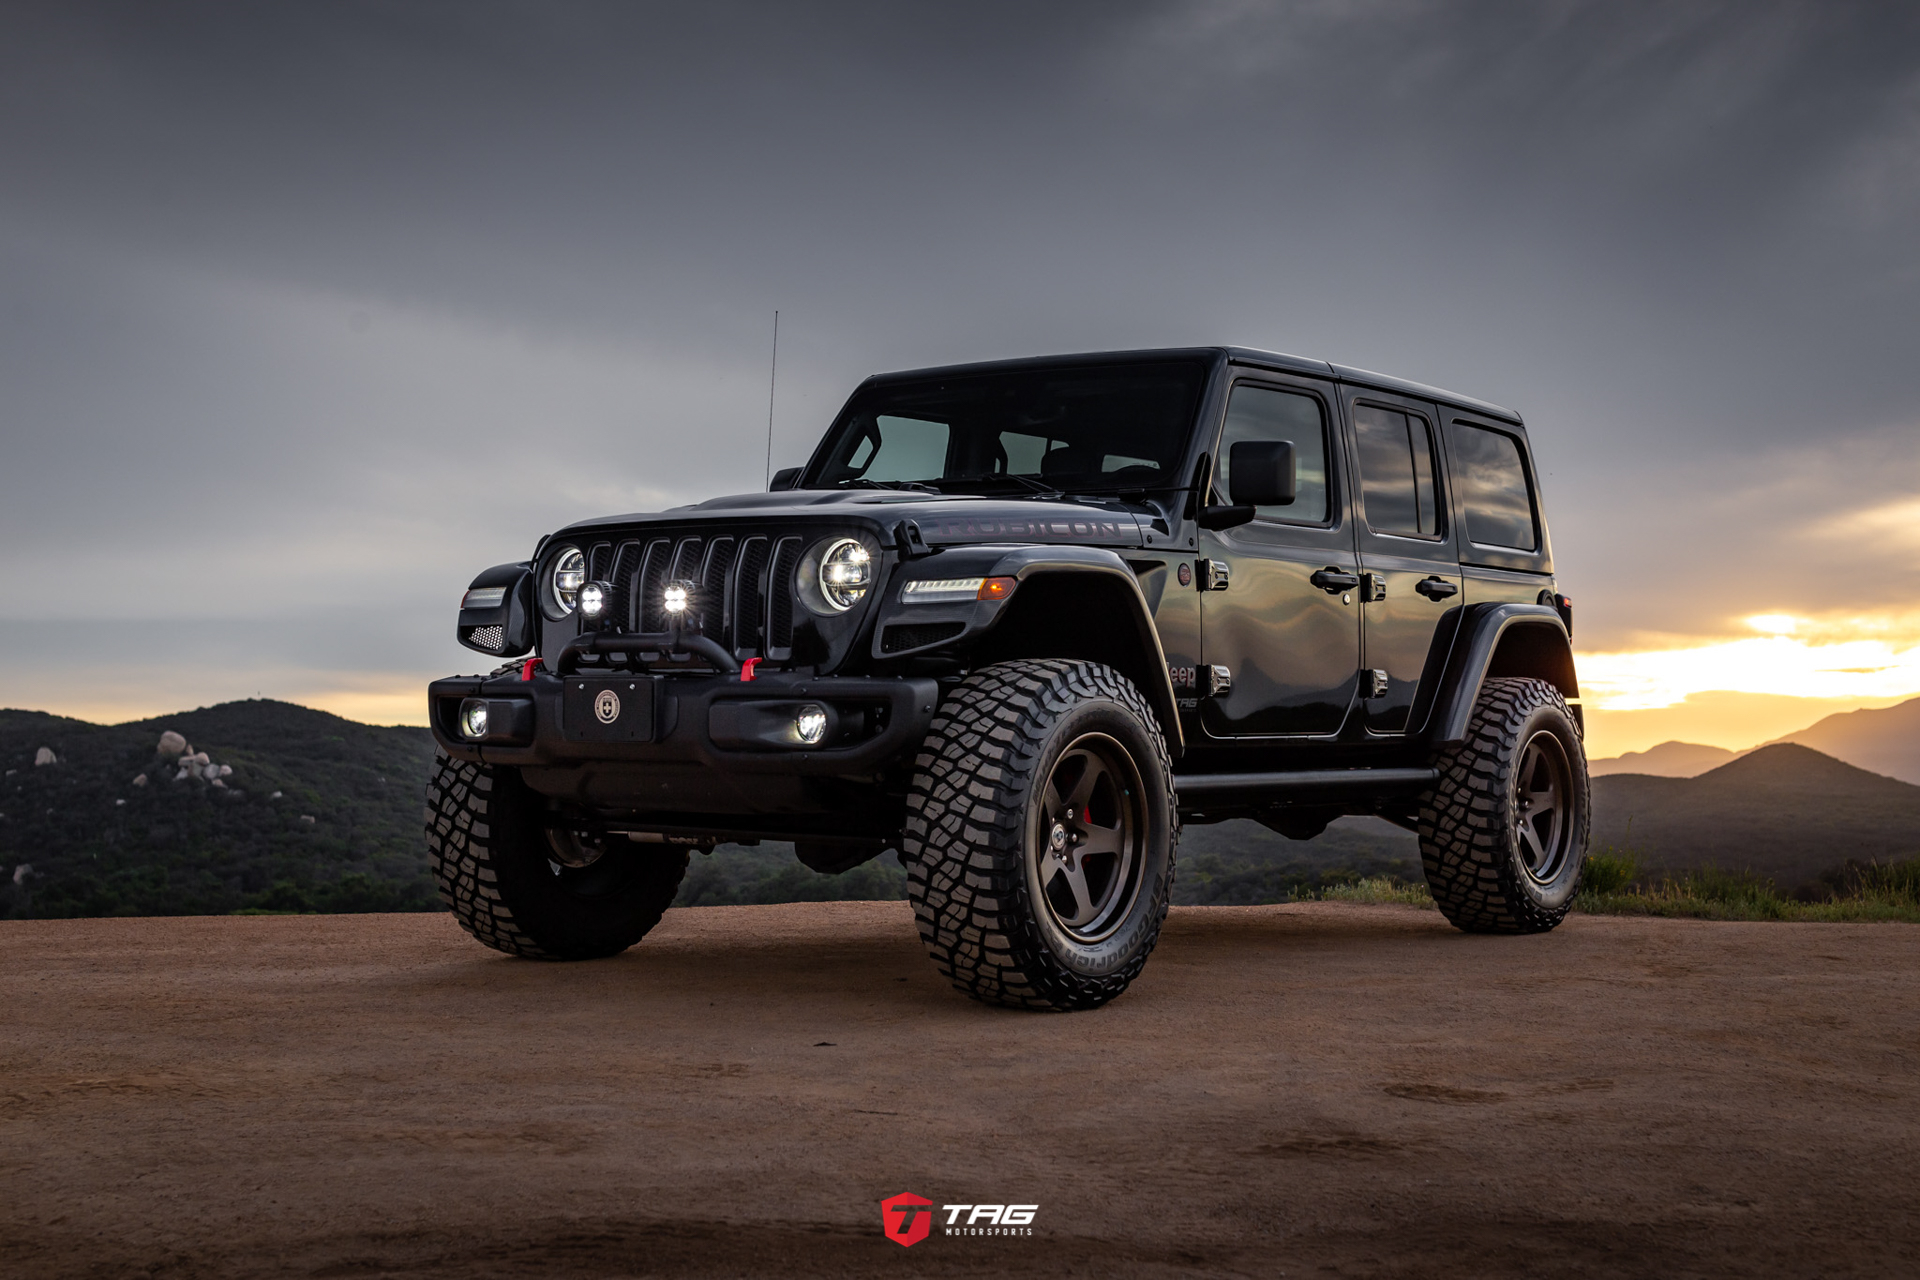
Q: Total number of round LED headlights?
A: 2